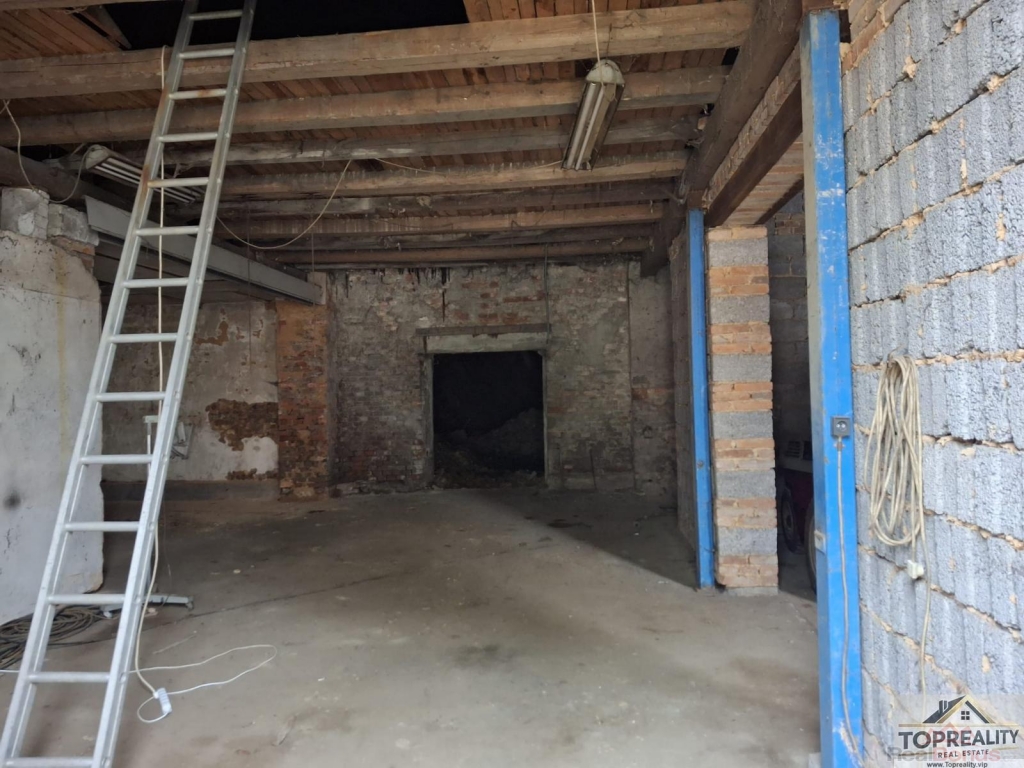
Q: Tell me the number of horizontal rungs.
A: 14